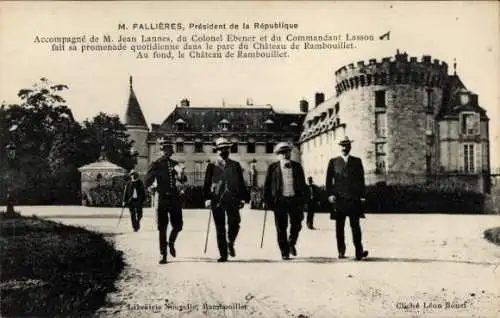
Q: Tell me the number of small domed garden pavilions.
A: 1